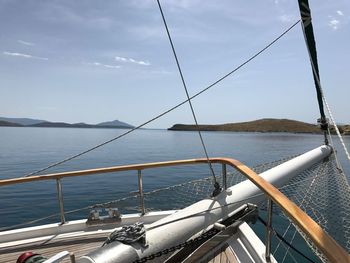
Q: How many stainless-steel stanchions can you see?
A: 4